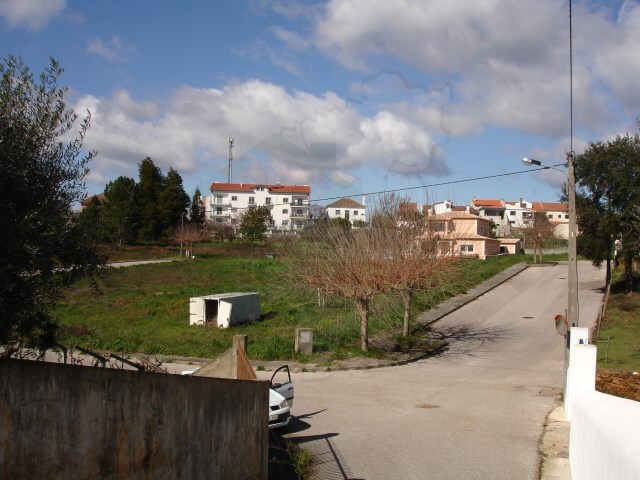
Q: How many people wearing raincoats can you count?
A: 0